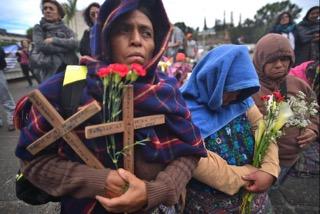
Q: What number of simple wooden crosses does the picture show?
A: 2